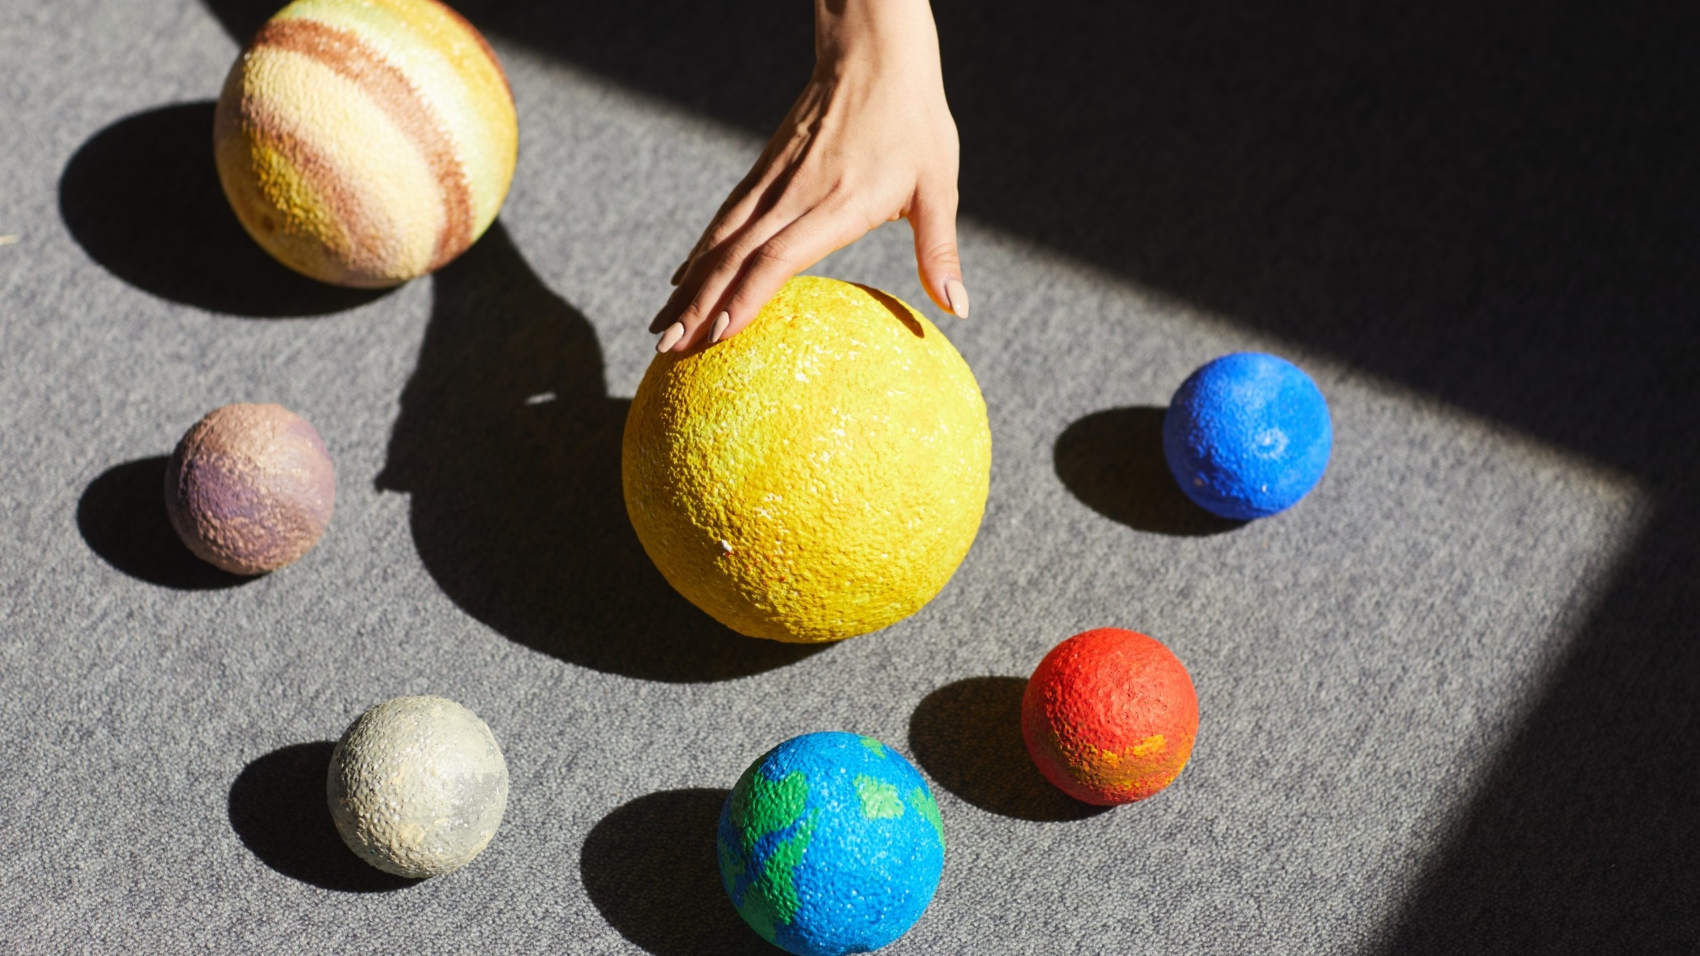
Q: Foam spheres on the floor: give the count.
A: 7